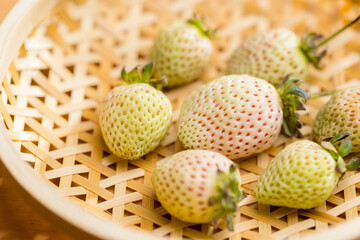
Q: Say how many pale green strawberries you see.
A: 7